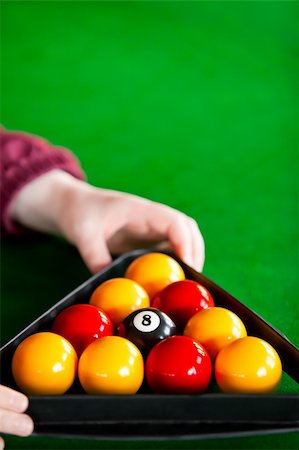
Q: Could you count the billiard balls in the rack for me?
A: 10